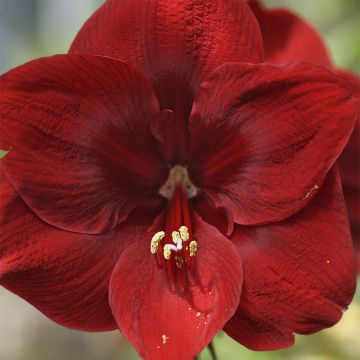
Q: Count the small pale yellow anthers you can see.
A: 5